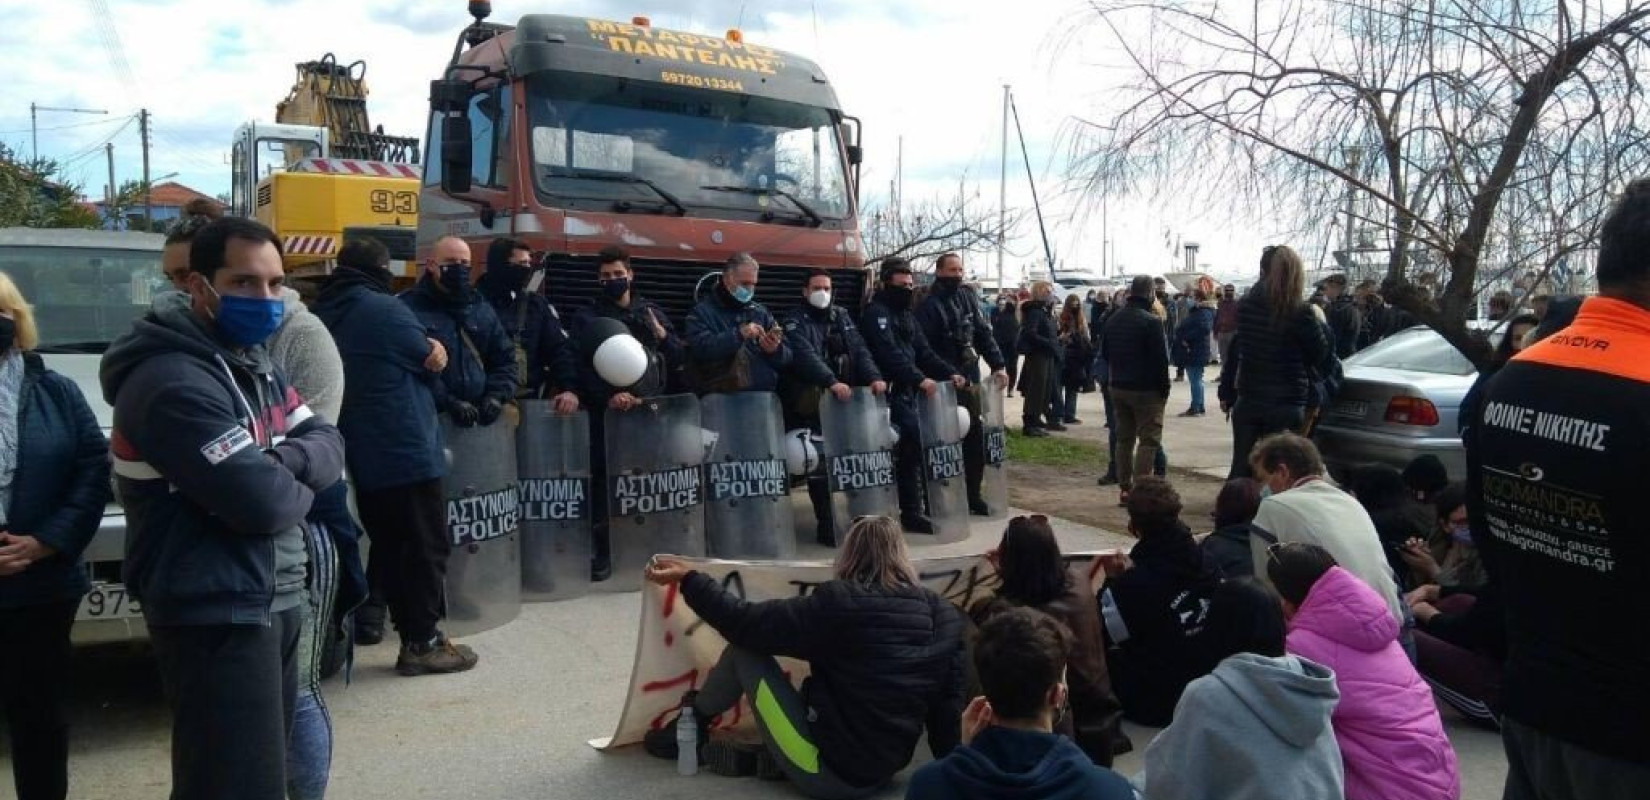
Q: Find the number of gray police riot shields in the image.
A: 7